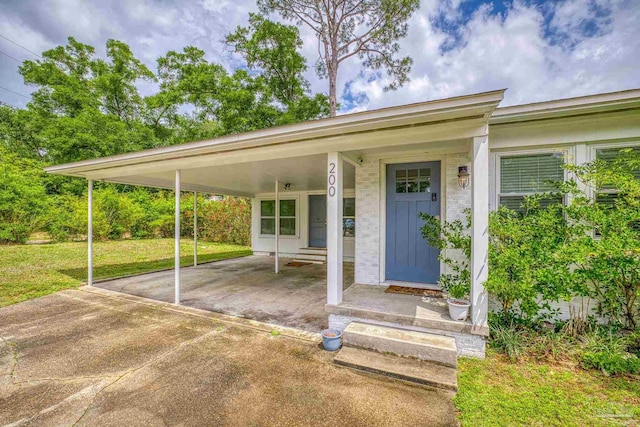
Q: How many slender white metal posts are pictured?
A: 4